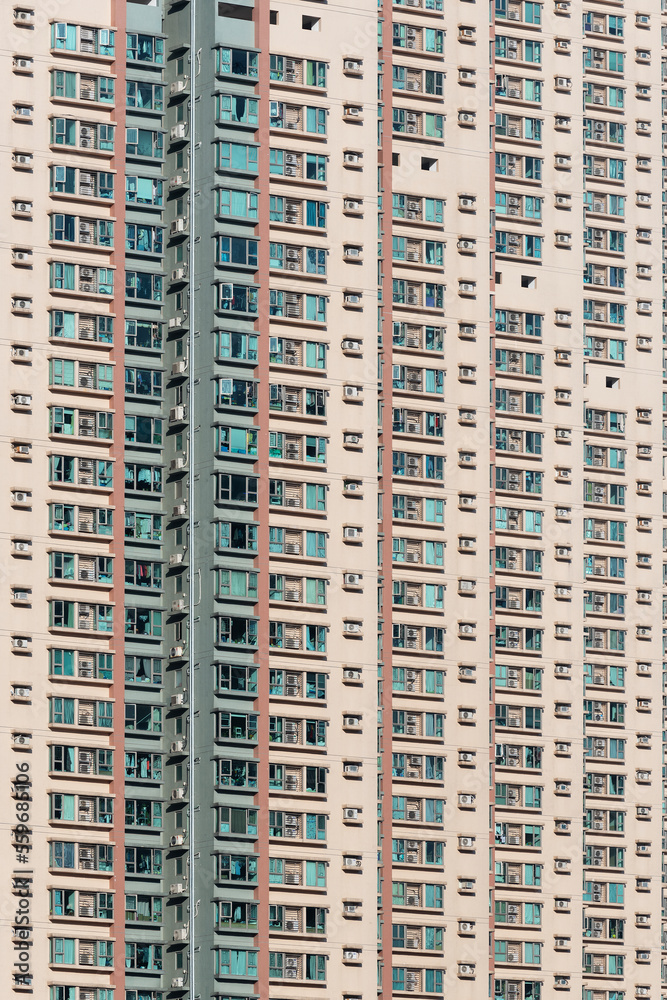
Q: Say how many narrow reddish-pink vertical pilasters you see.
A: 4